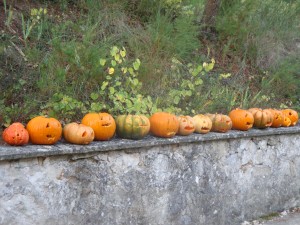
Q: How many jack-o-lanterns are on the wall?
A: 14